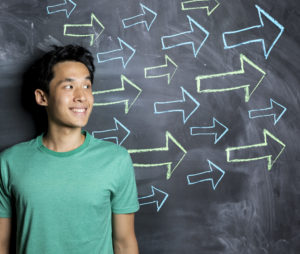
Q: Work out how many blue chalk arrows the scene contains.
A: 11